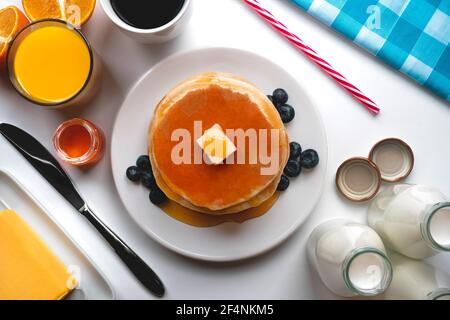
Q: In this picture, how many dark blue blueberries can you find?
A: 11